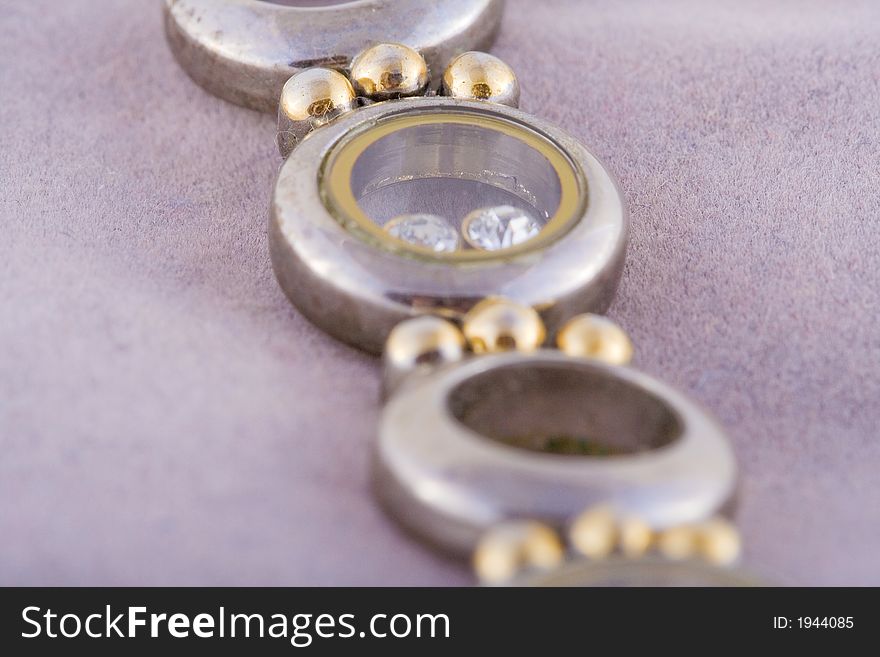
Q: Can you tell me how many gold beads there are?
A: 9